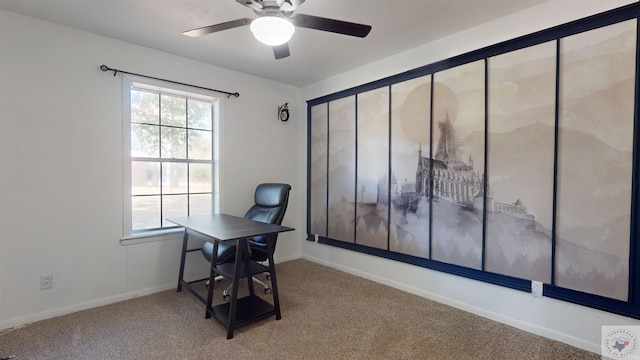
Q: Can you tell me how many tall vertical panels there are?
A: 7